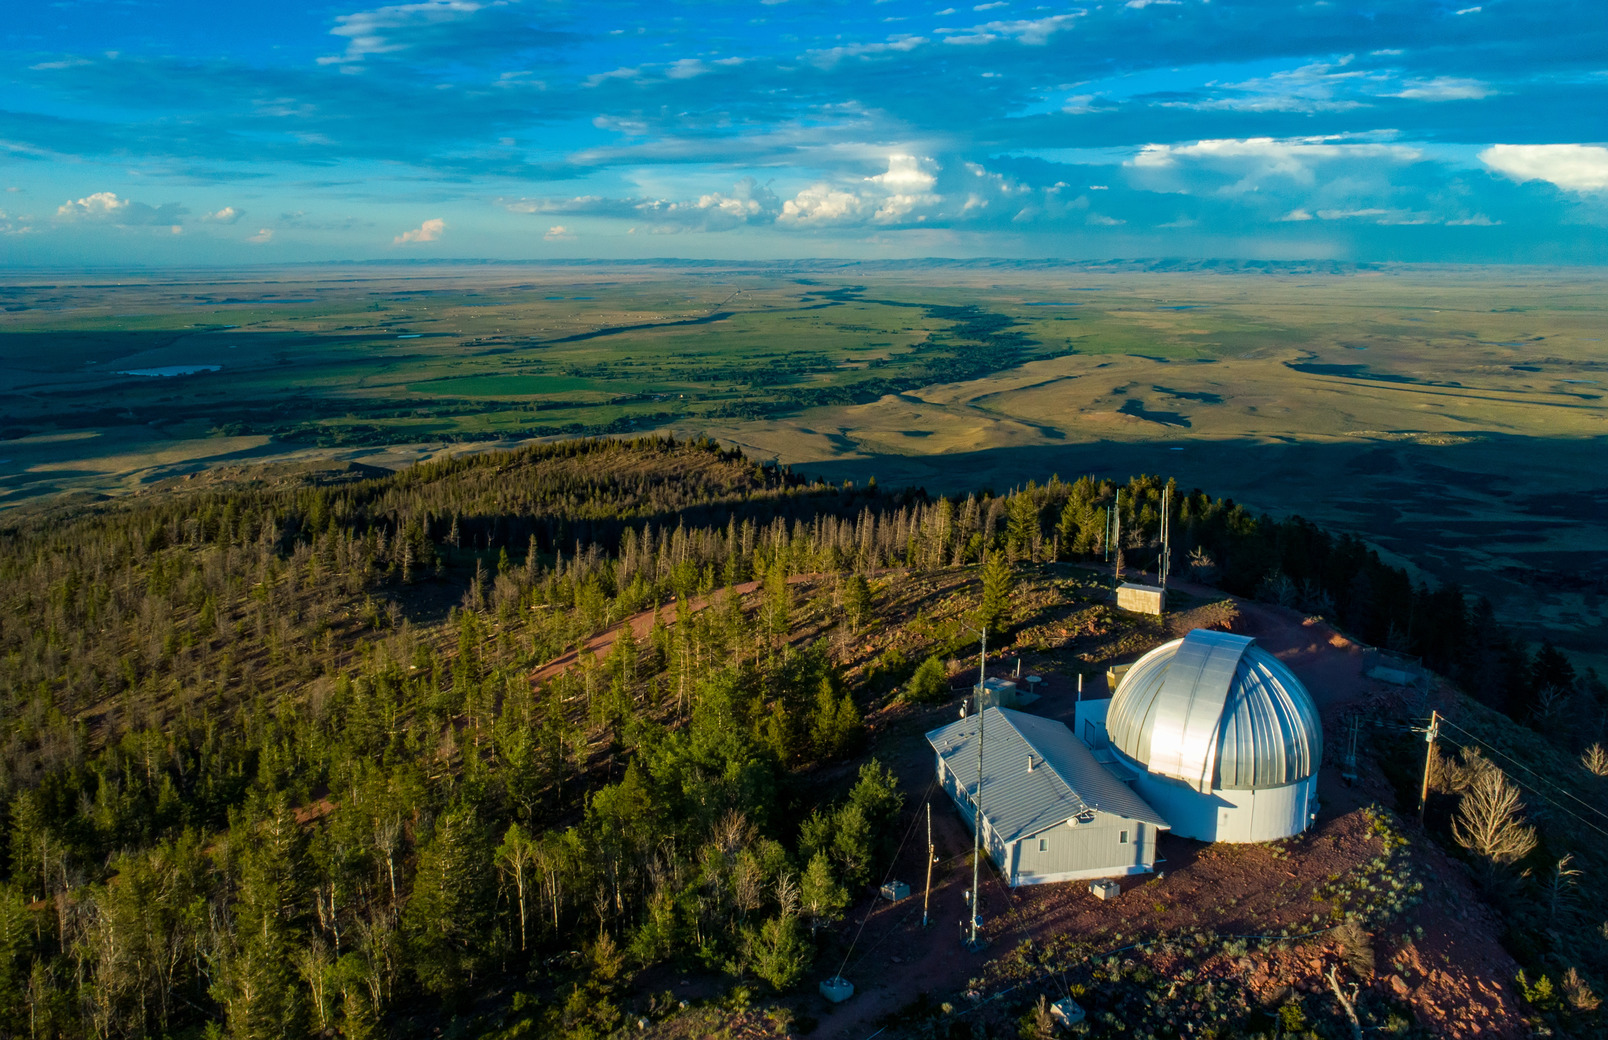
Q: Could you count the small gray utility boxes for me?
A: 4